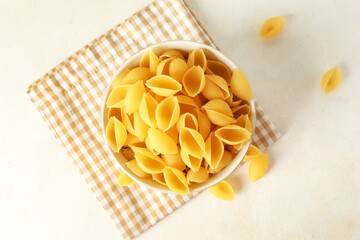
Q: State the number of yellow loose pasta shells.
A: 6